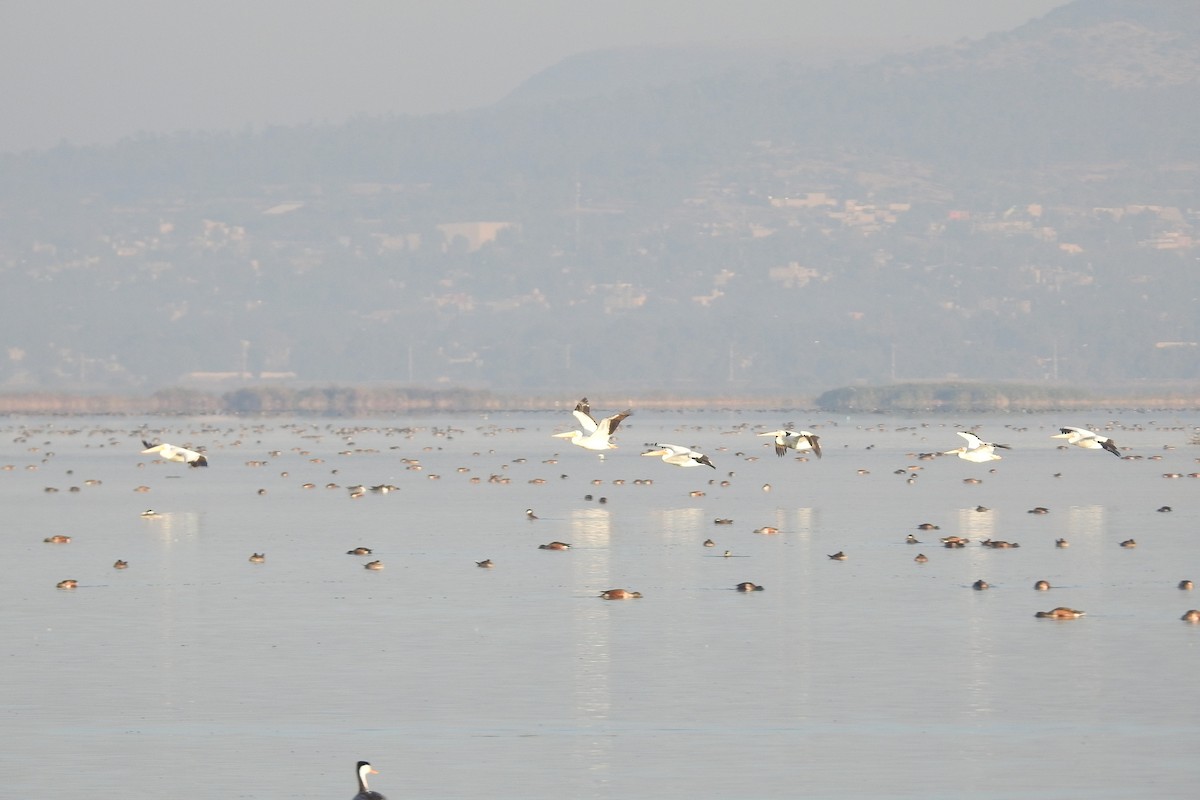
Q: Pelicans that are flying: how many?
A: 6